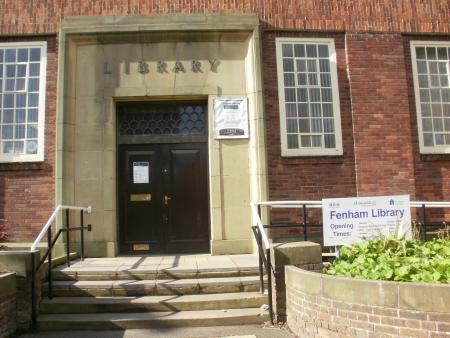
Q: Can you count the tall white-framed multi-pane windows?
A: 3